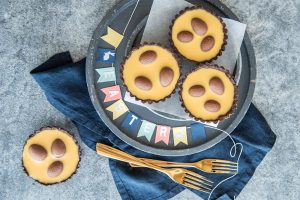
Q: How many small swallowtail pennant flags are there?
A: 10